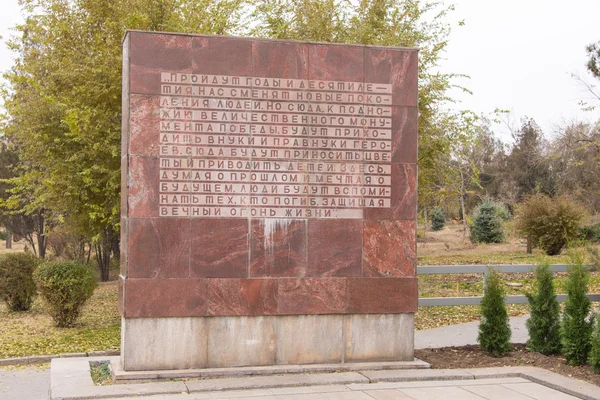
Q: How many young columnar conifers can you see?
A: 4